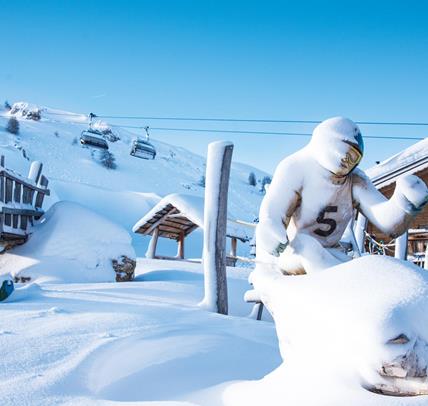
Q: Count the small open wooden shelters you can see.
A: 1